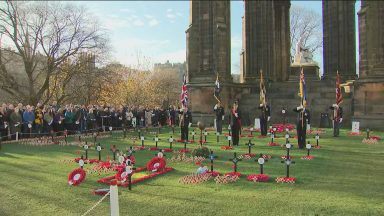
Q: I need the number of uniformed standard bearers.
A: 5